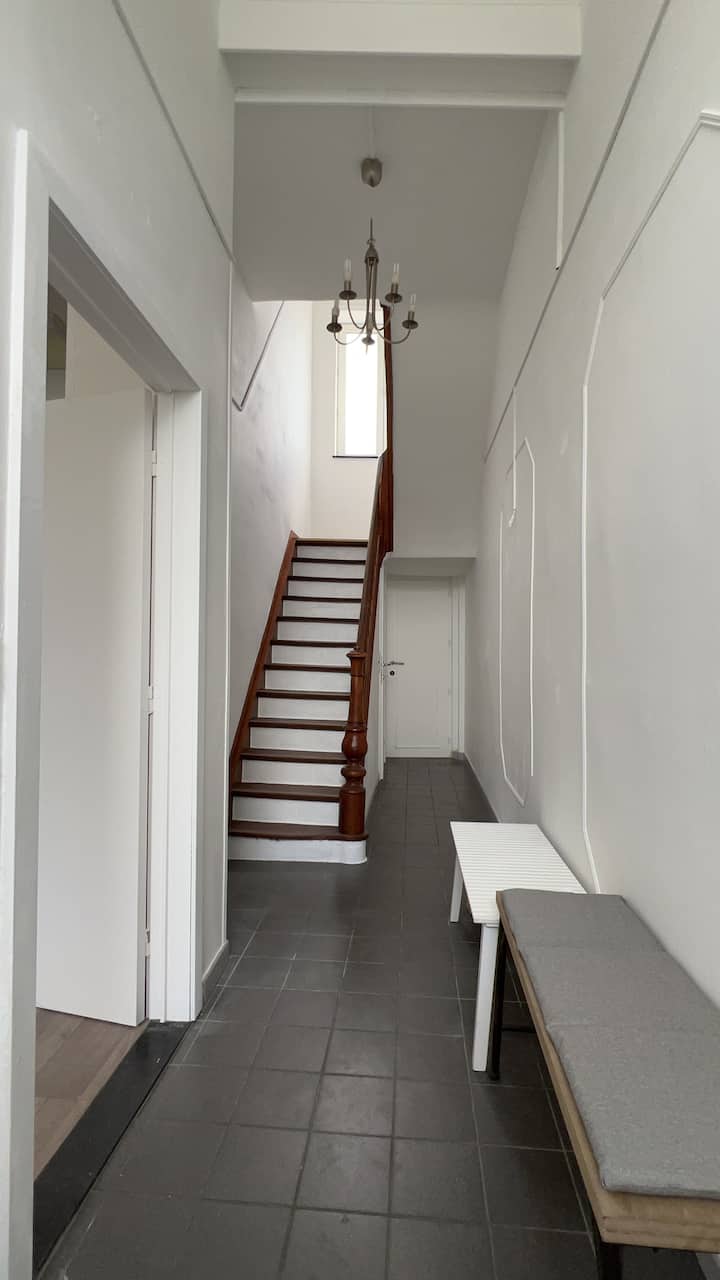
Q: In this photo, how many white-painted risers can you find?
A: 12